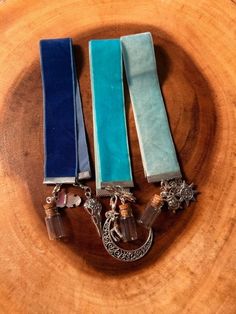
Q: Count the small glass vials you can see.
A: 3